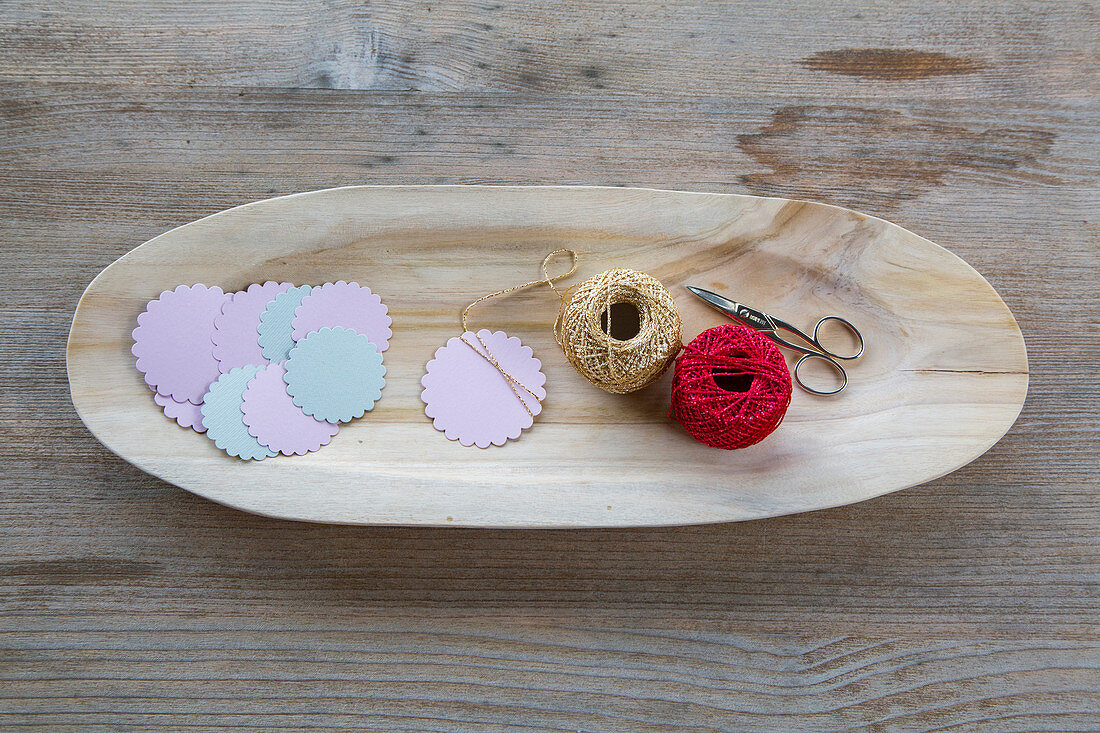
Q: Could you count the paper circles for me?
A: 9